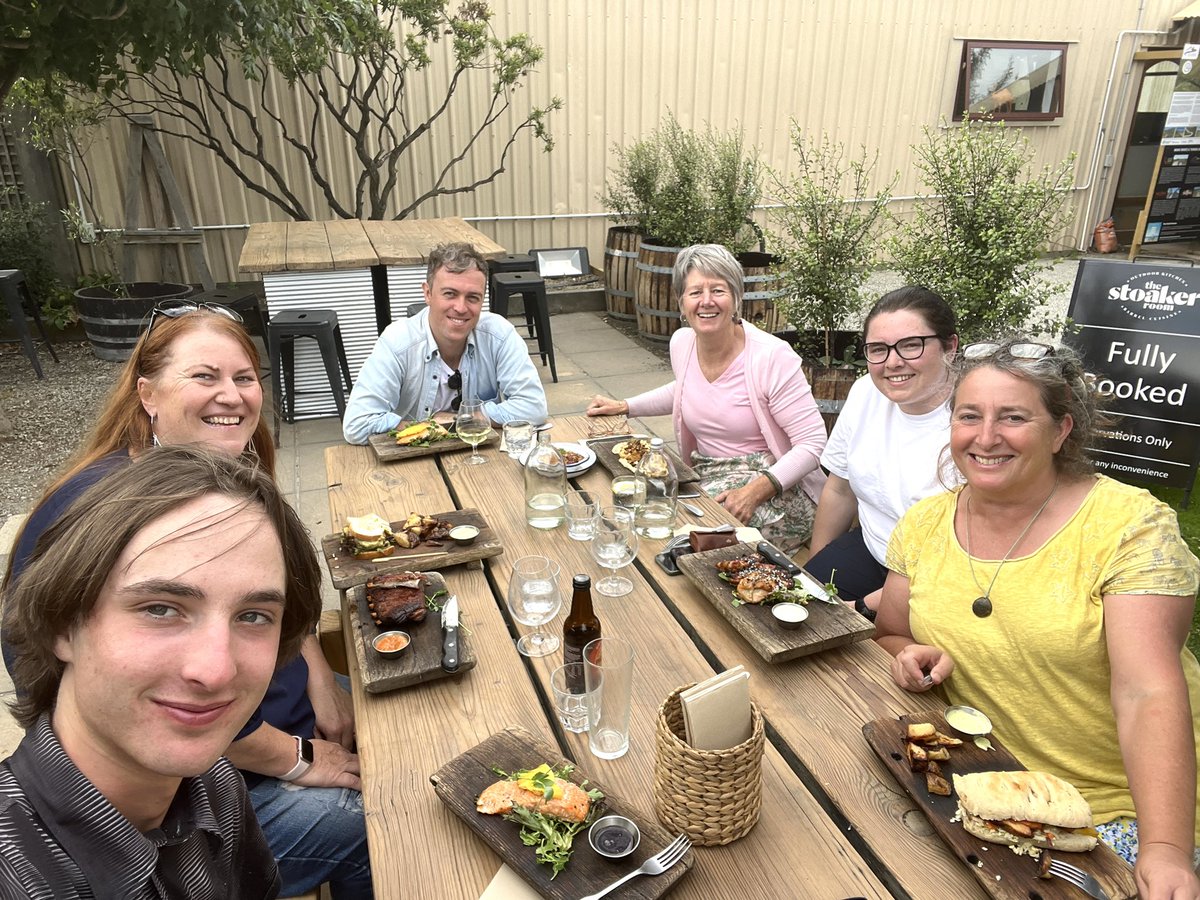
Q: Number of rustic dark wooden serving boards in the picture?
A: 7